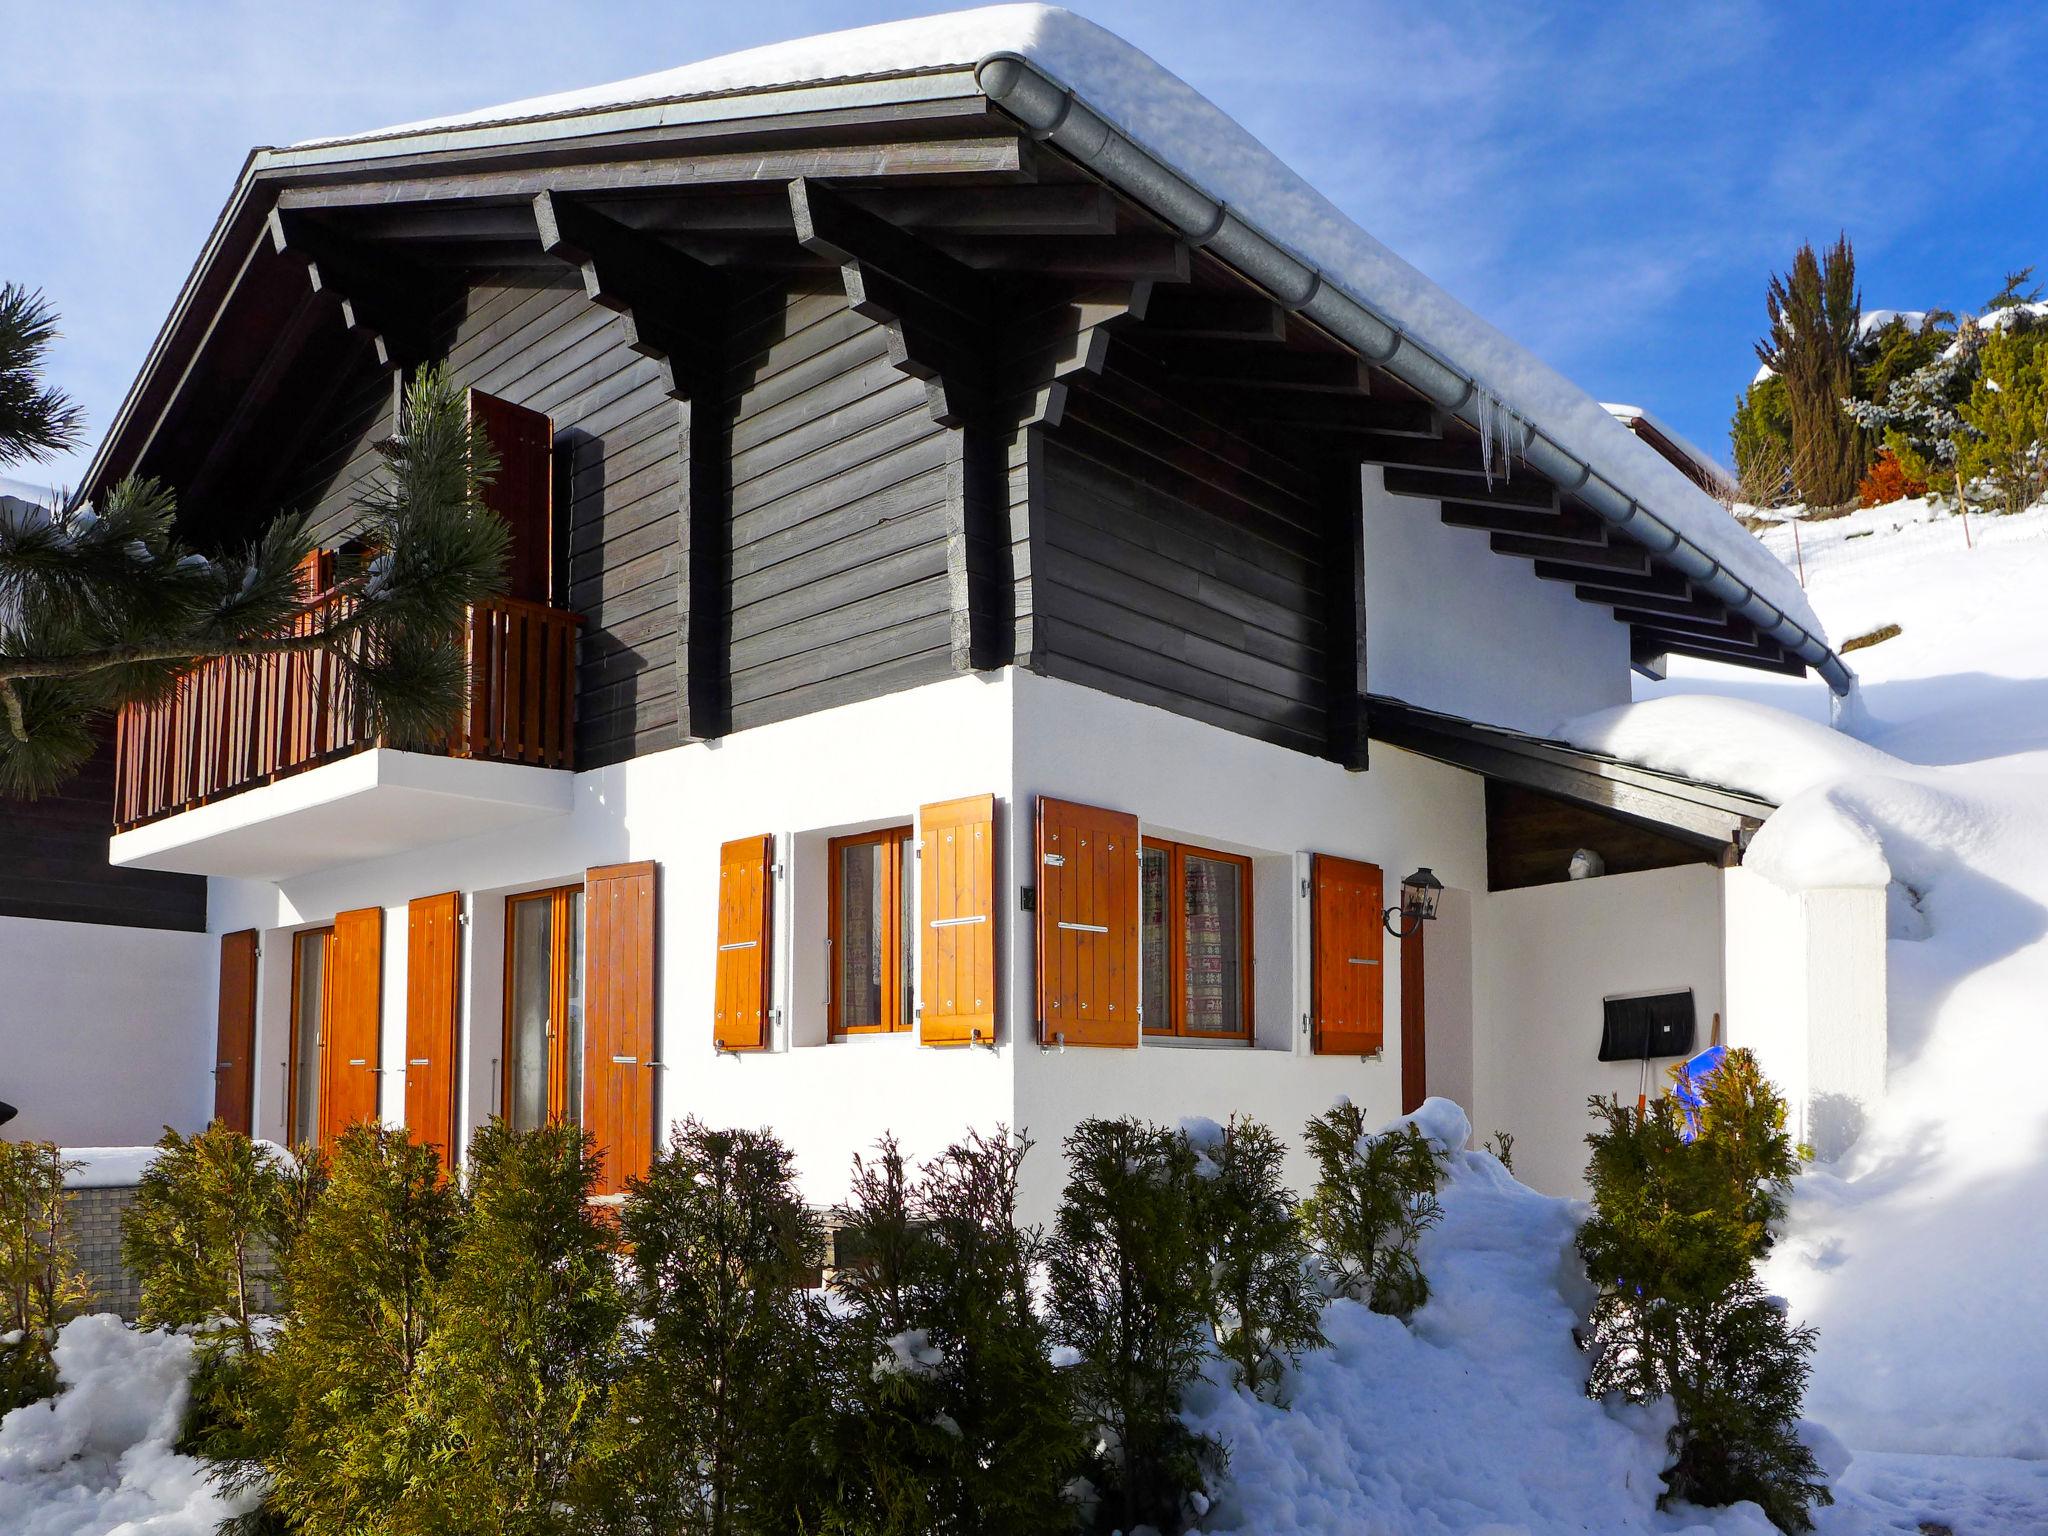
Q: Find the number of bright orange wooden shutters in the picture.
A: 8